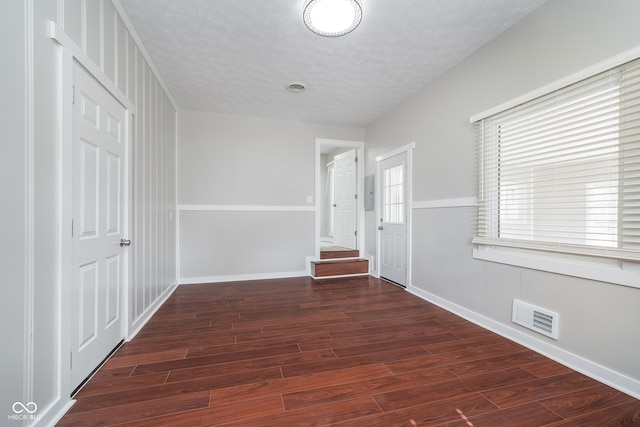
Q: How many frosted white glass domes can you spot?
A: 1